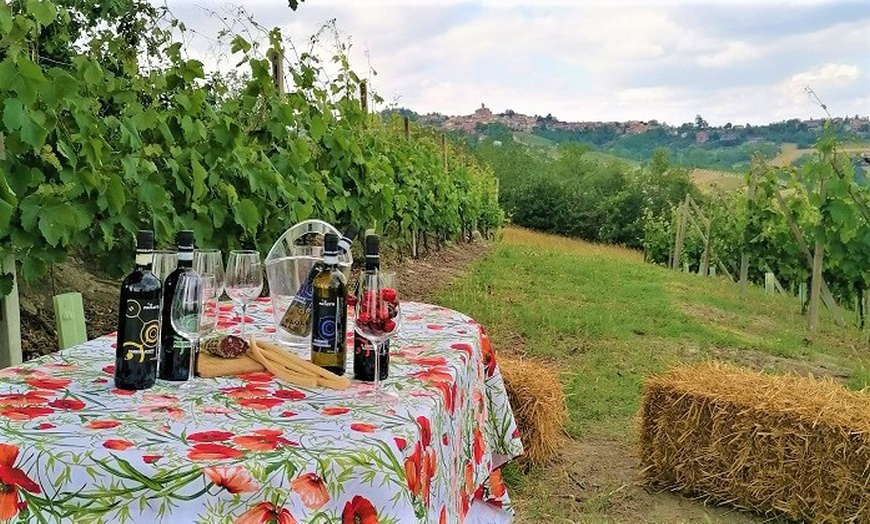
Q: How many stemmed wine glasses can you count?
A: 5